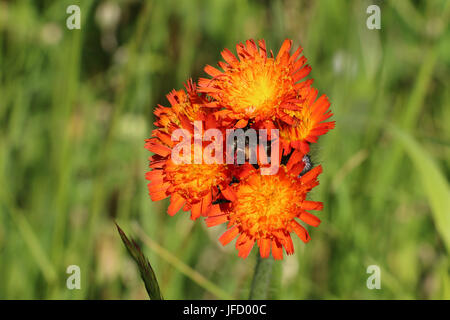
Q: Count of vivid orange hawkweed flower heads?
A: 5